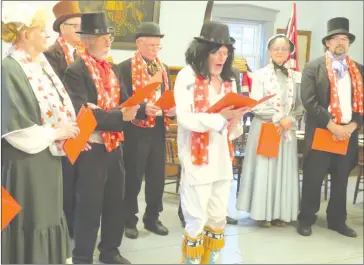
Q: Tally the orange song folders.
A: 7